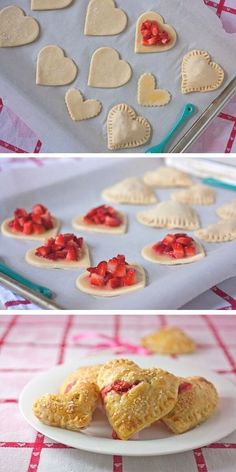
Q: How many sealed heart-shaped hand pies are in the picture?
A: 13